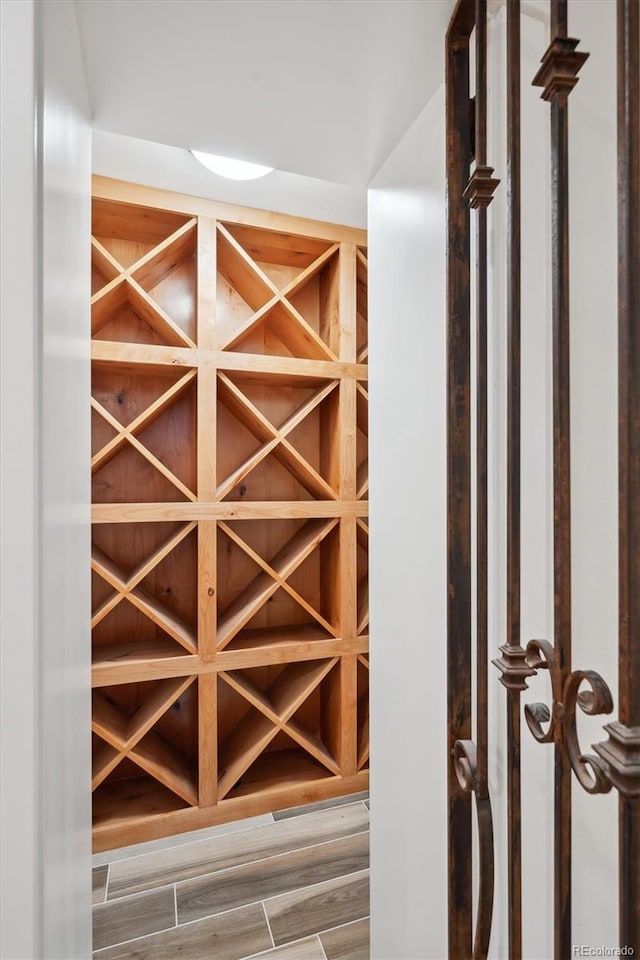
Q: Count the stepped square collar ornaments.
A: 4